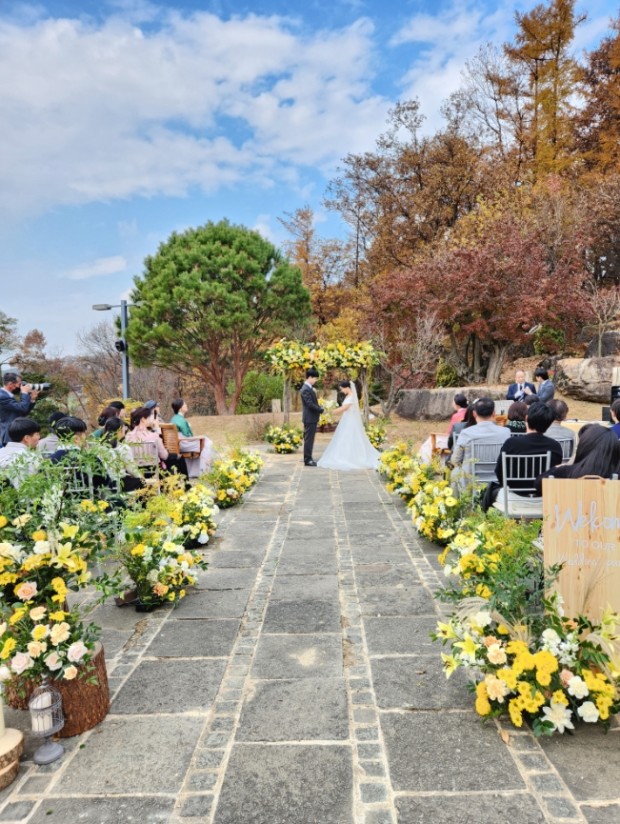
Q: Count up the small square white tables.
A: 0